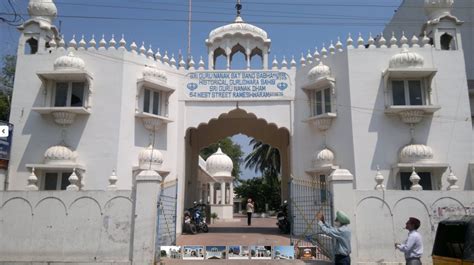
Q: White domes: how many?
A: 12